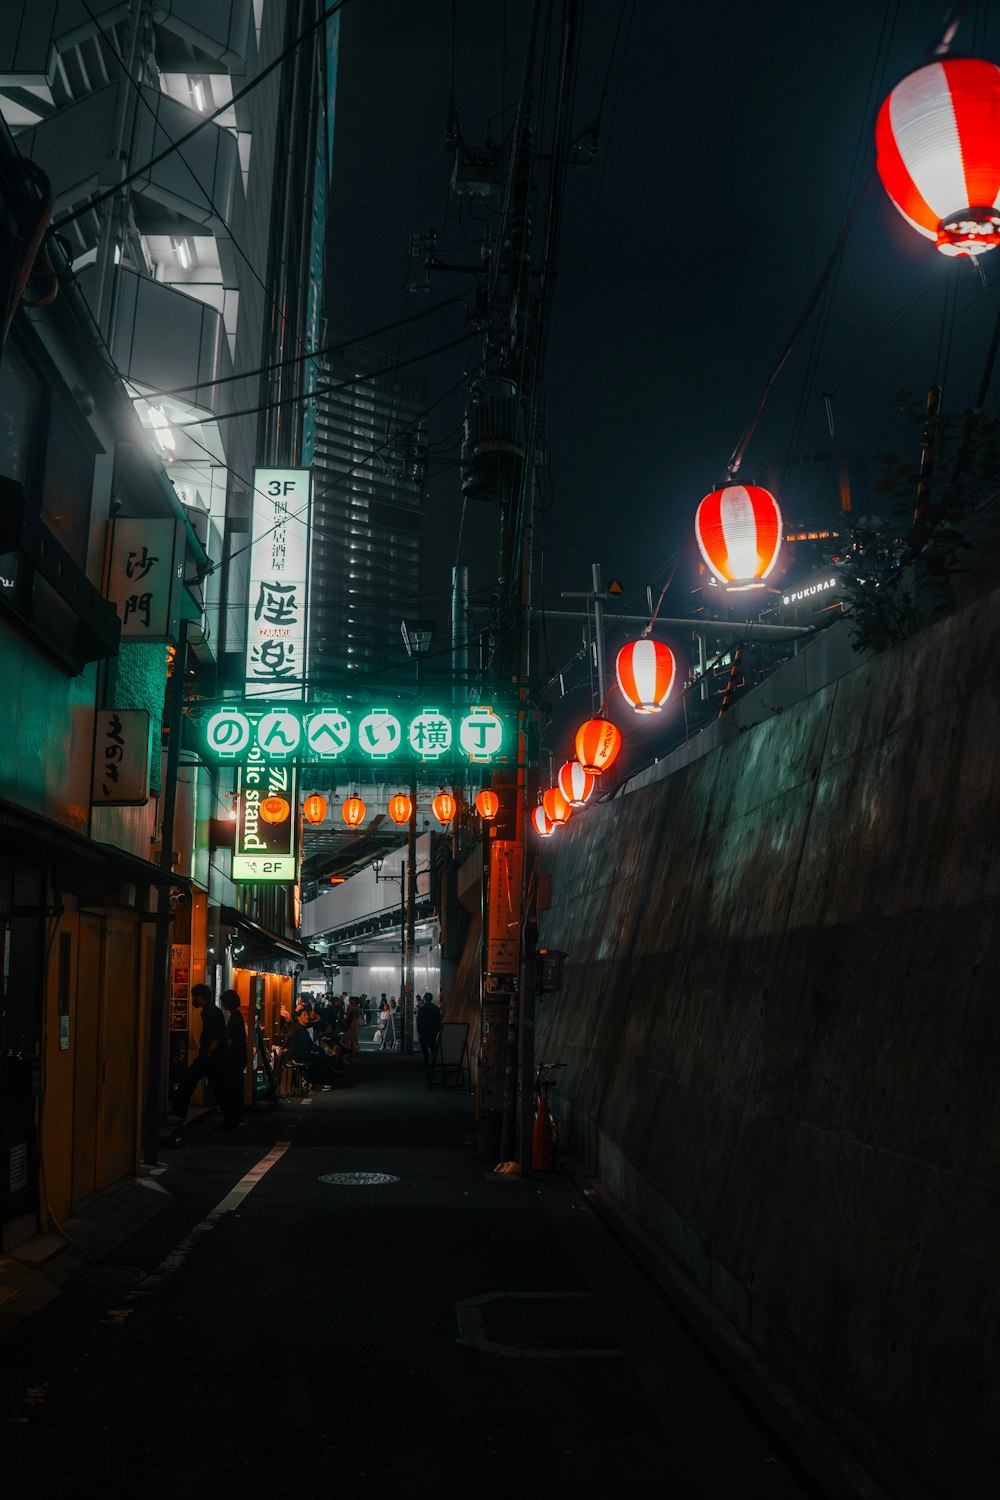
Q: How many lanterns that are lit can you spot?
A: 13